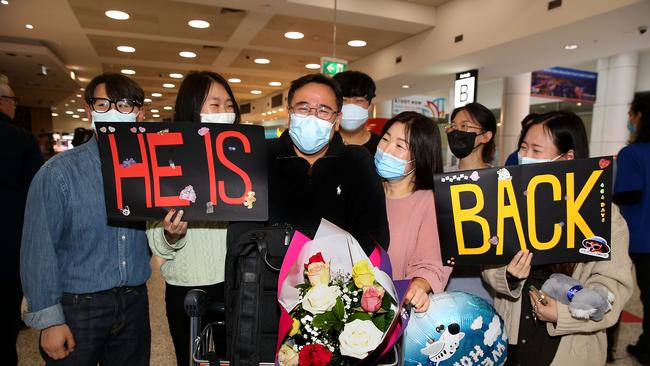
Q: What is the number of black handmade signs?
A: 2